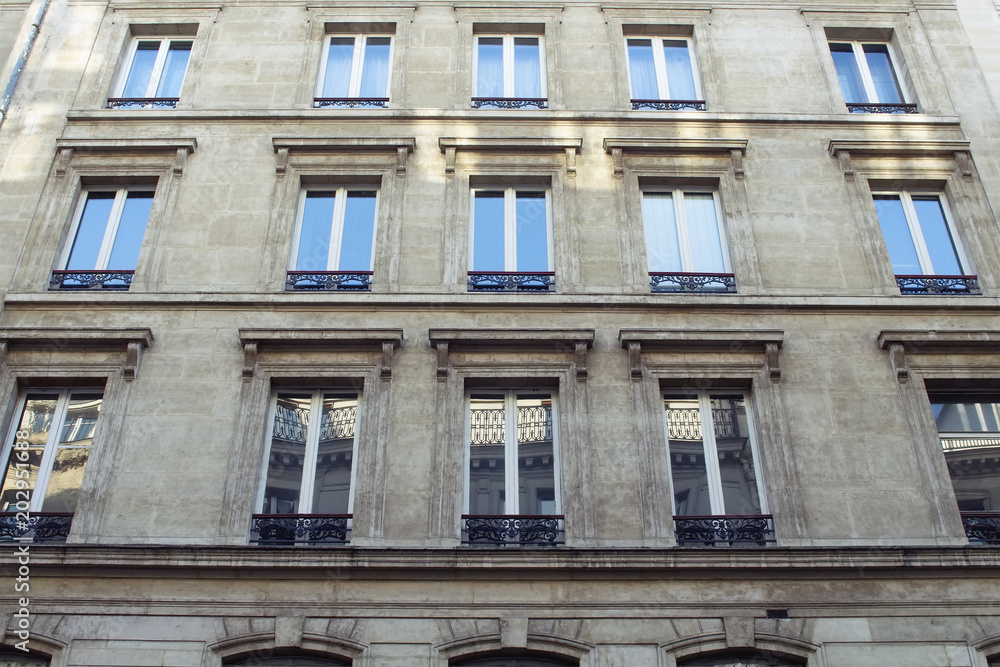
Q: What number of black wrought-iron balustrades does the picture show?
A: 15